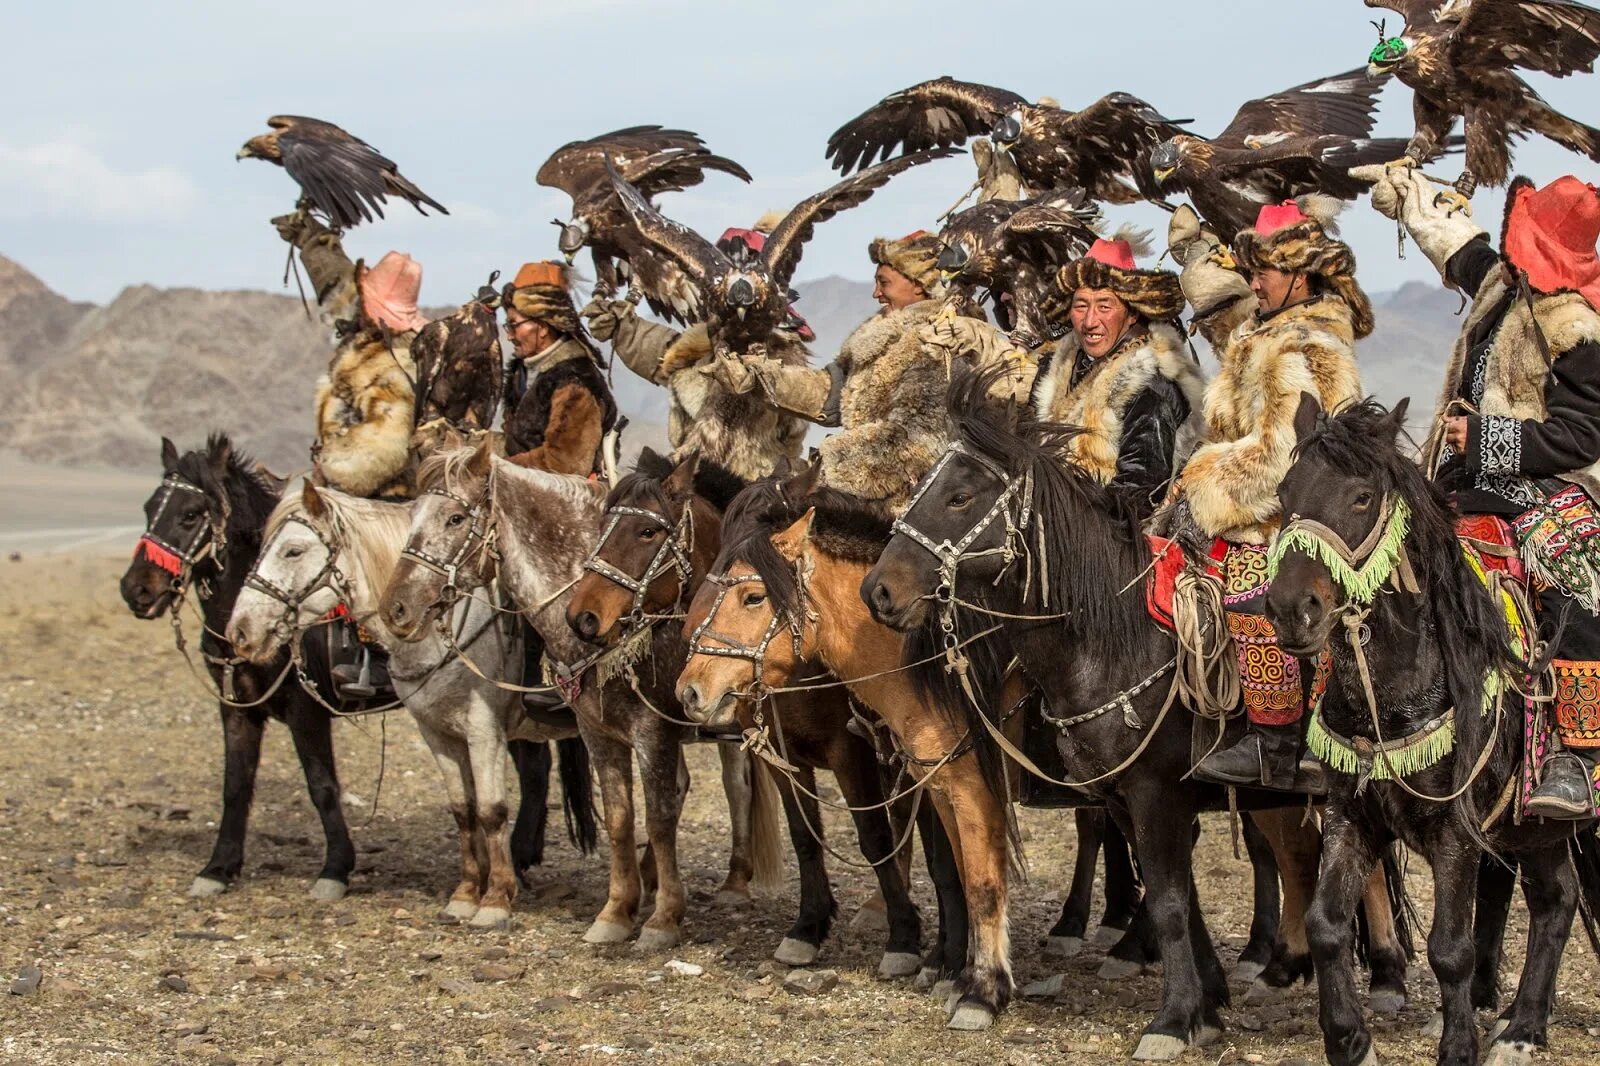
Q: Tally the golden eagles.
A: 8